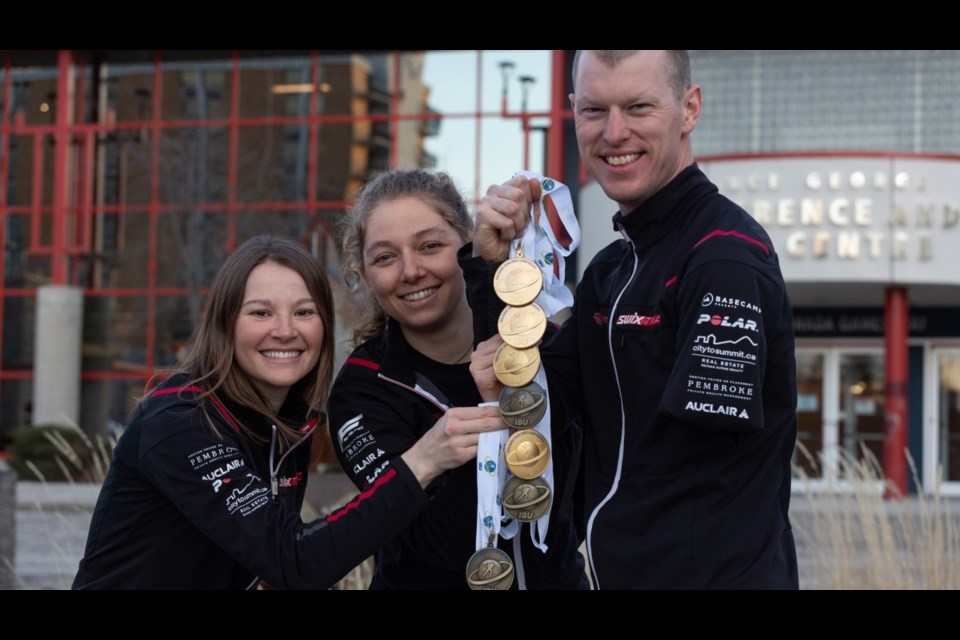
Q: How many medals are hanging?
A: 7